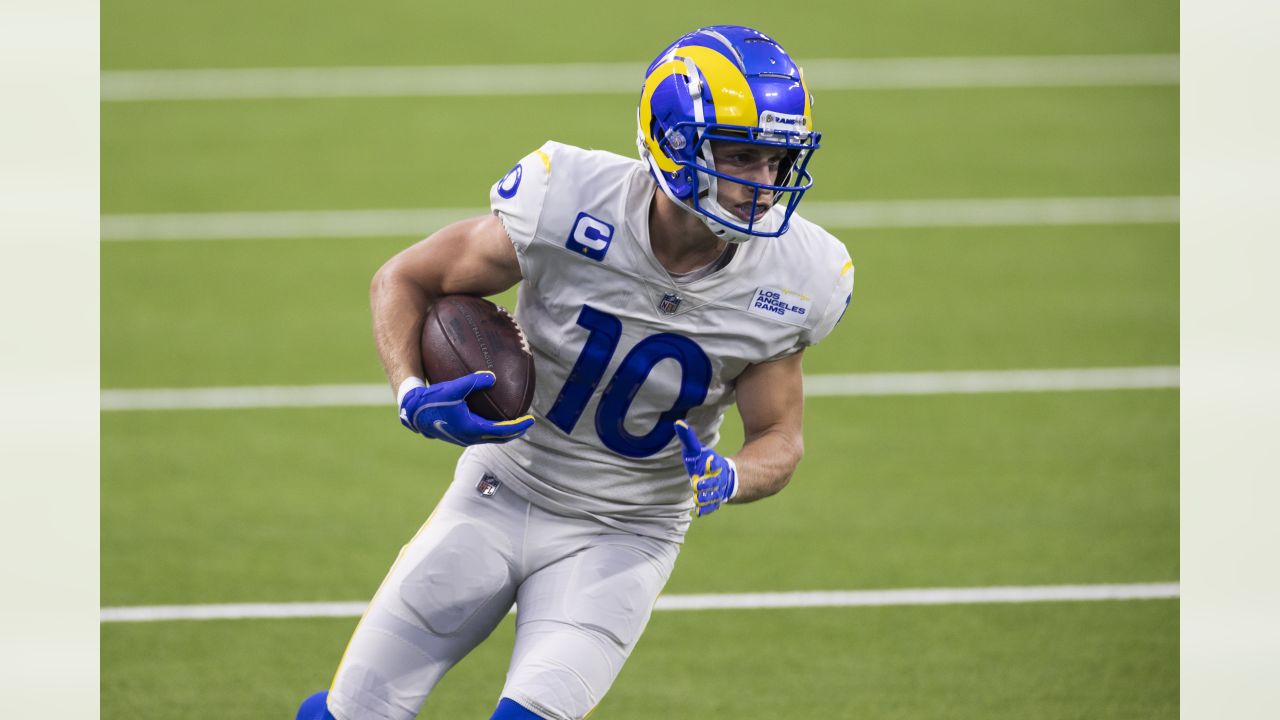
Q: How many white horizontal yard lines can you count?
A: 4